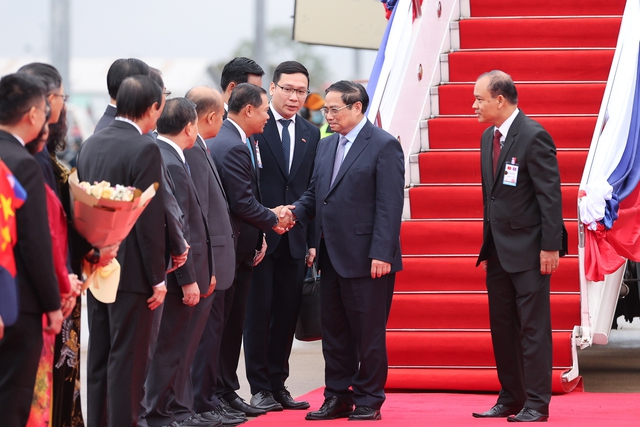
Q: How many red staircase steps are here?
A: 12